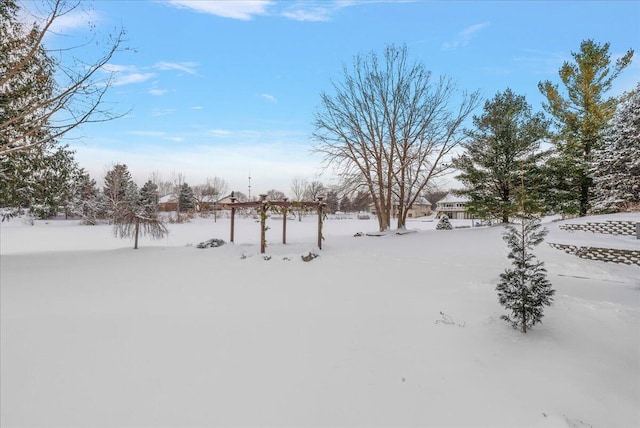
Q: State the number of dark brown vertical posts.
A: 4